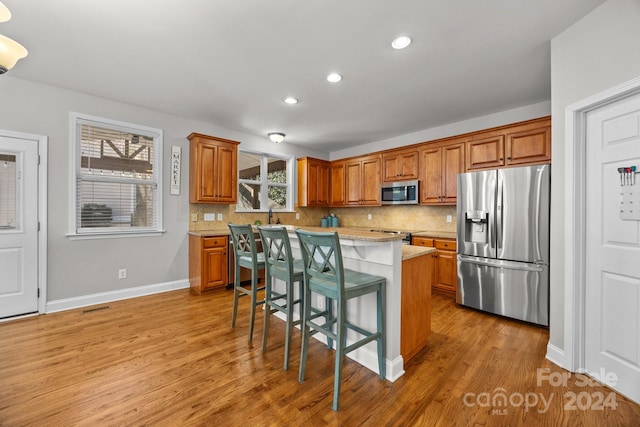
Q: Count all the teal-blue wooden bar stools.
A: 3